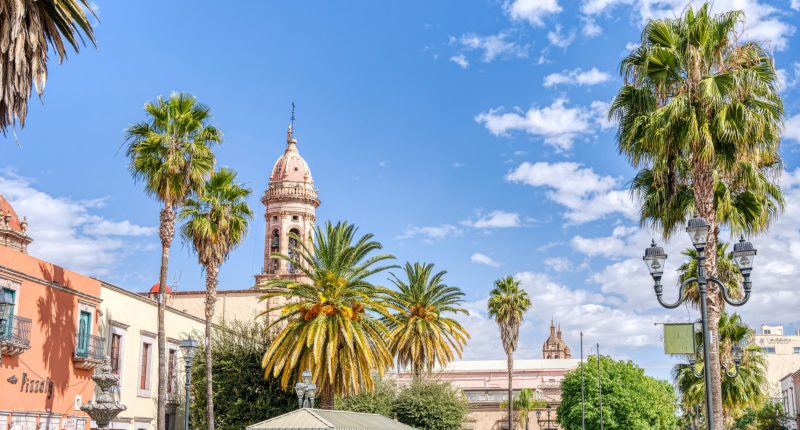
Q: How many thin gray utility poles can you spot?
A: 2